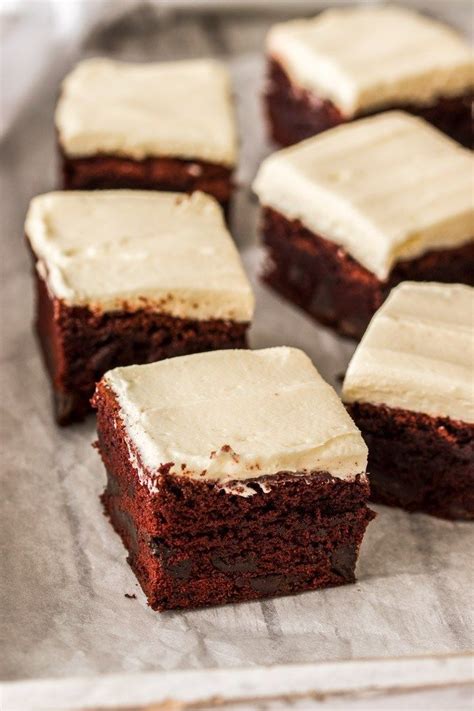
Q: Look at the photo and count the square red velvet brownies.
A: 6